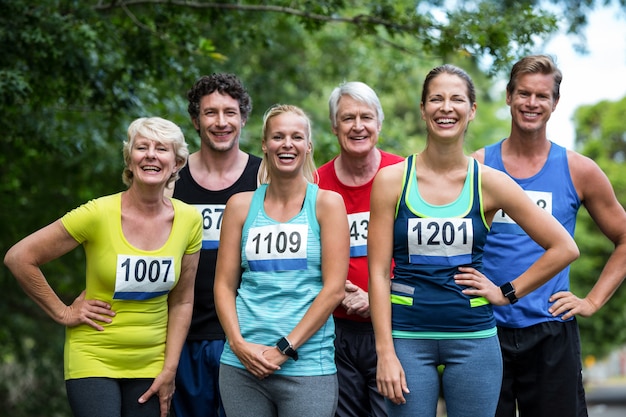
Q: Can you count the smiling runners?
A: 6